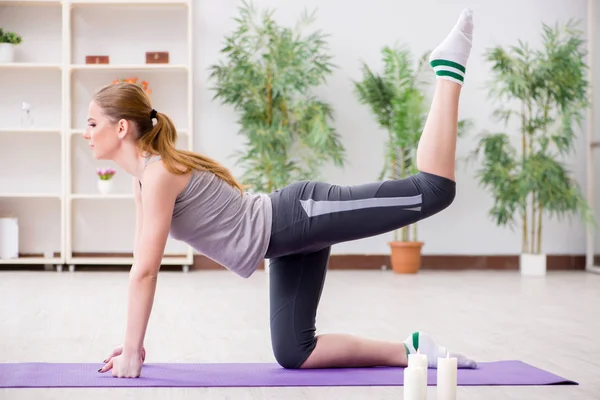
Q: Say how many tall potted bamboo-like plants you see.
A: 3